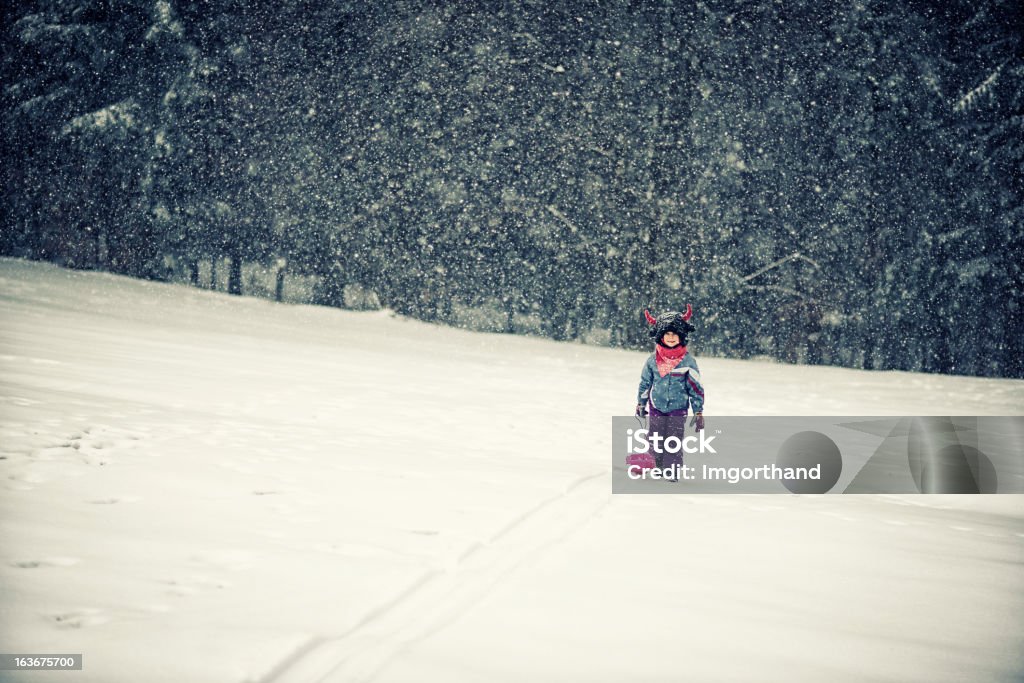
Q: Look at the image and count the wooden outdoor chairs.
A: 0